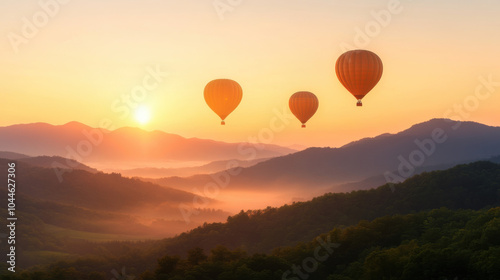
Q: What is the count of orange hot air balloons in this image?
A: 3